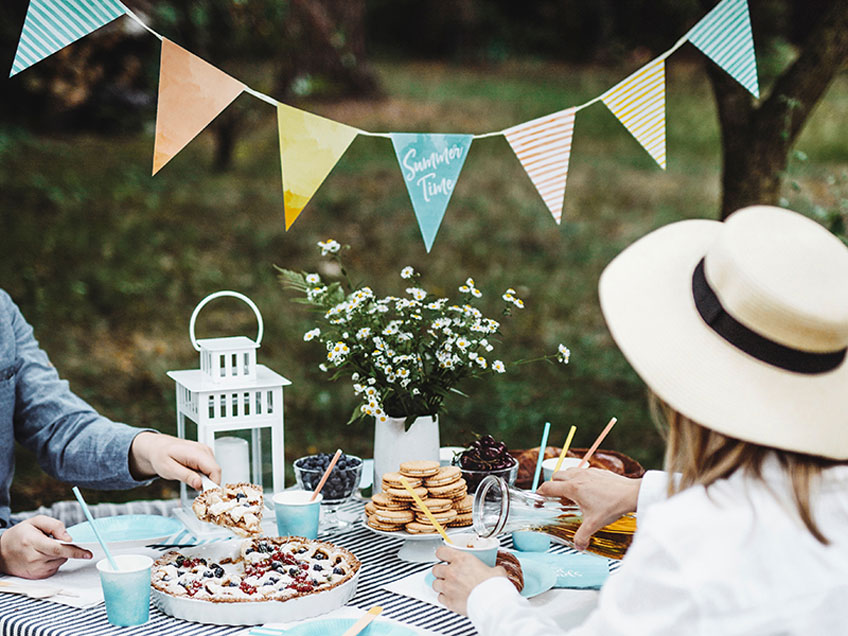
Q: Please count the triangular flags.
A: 7